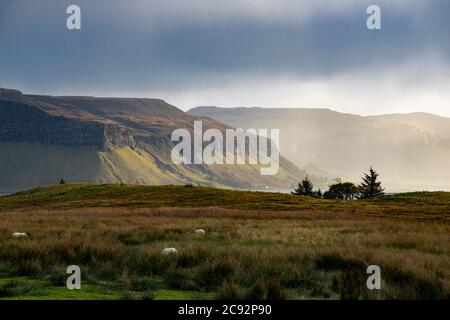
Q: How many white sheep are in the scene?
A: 3